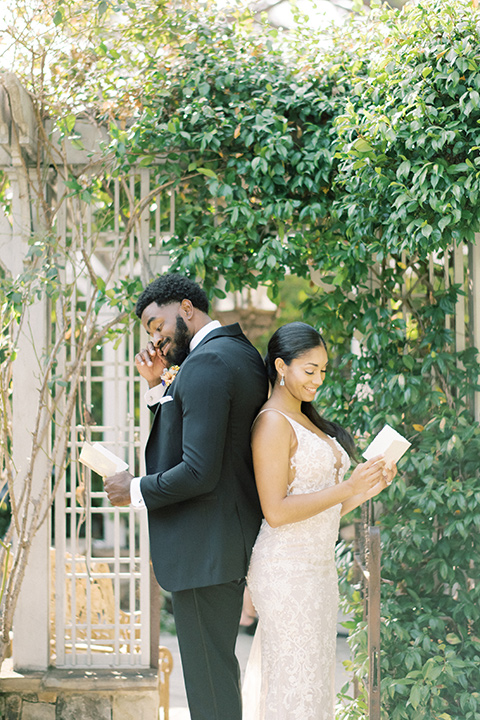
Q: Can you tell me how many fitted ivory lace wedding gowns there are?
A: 1